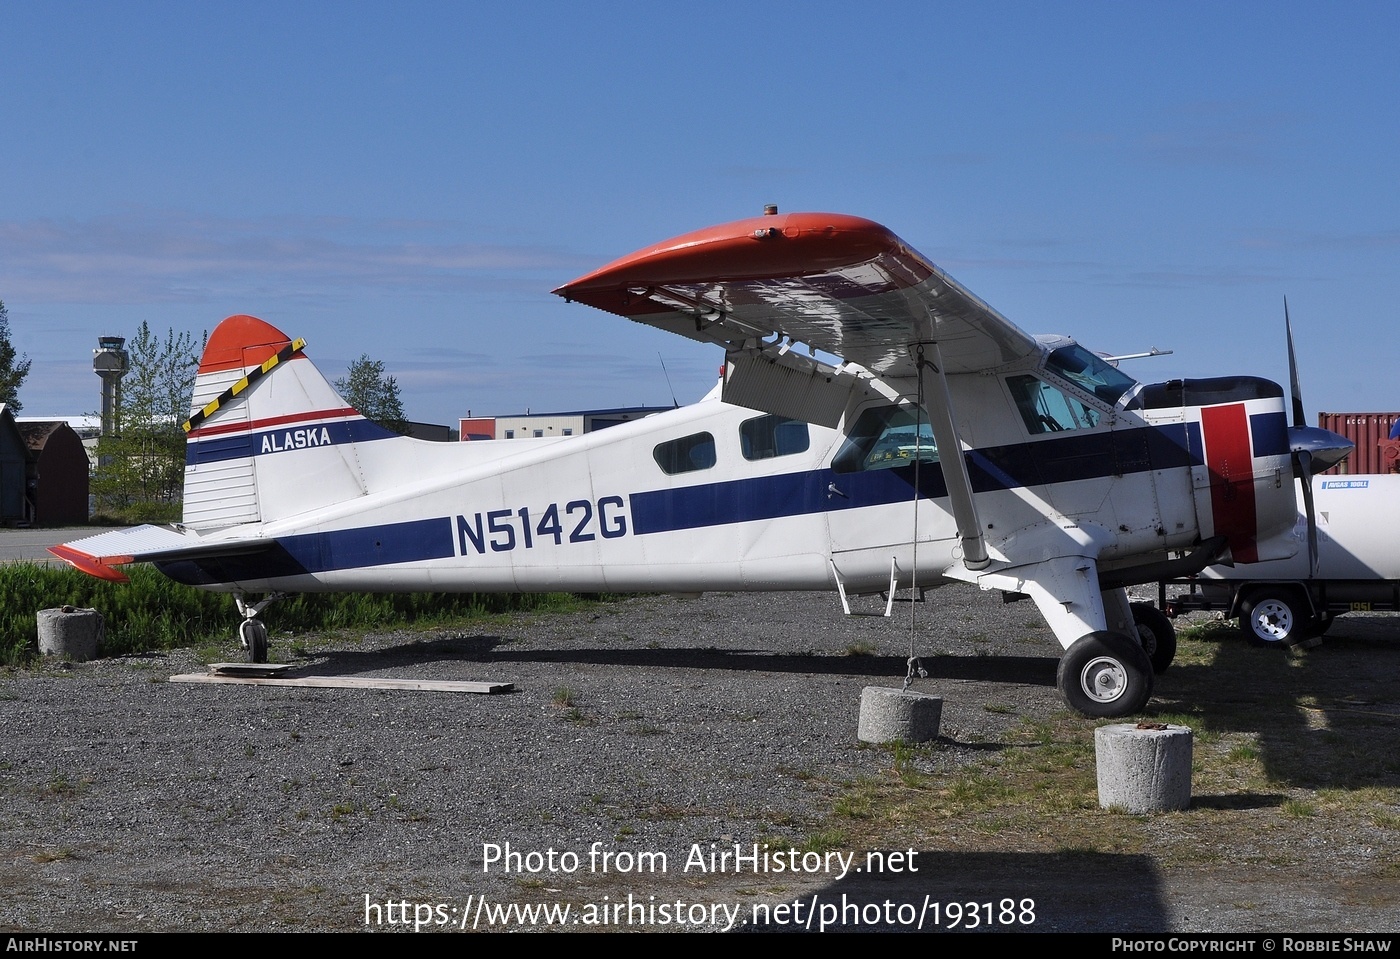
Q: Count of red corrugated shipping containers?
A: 1